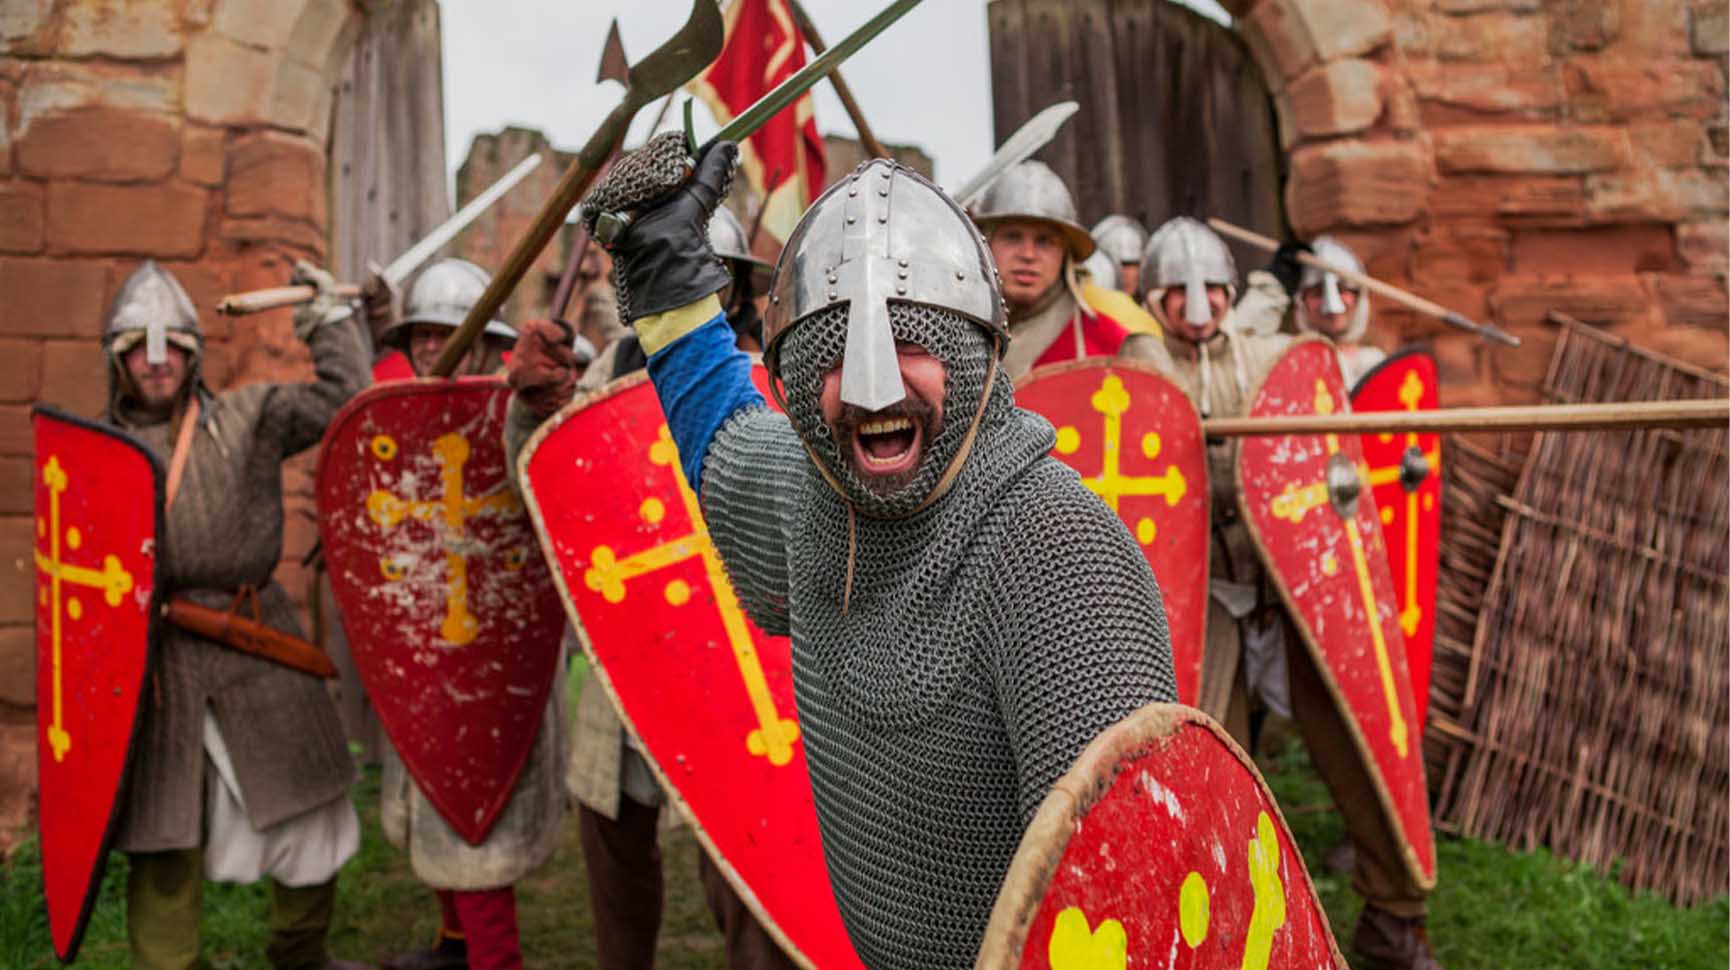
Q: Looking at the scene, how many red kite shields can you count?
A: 7